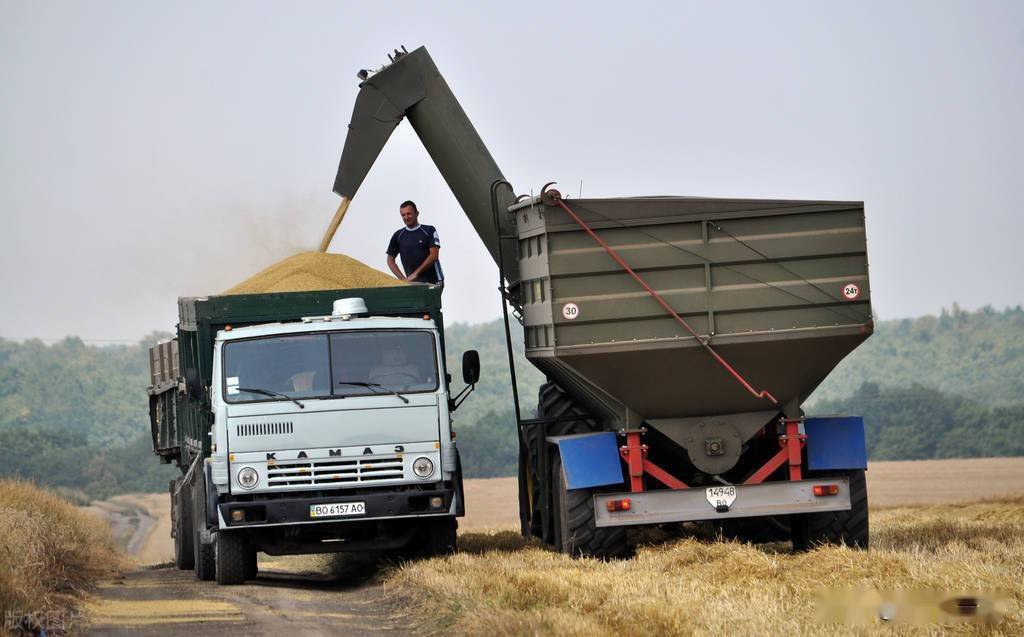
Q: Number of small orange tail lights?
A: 2